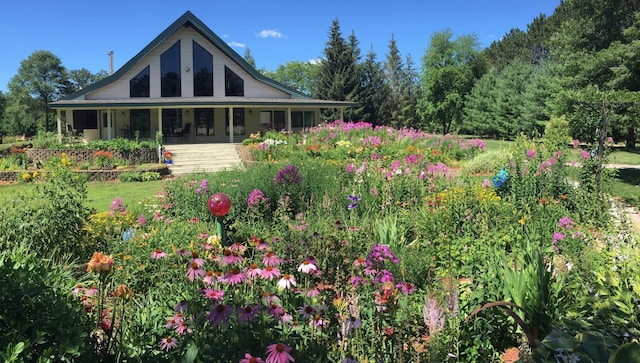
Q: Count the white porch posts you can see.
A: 6